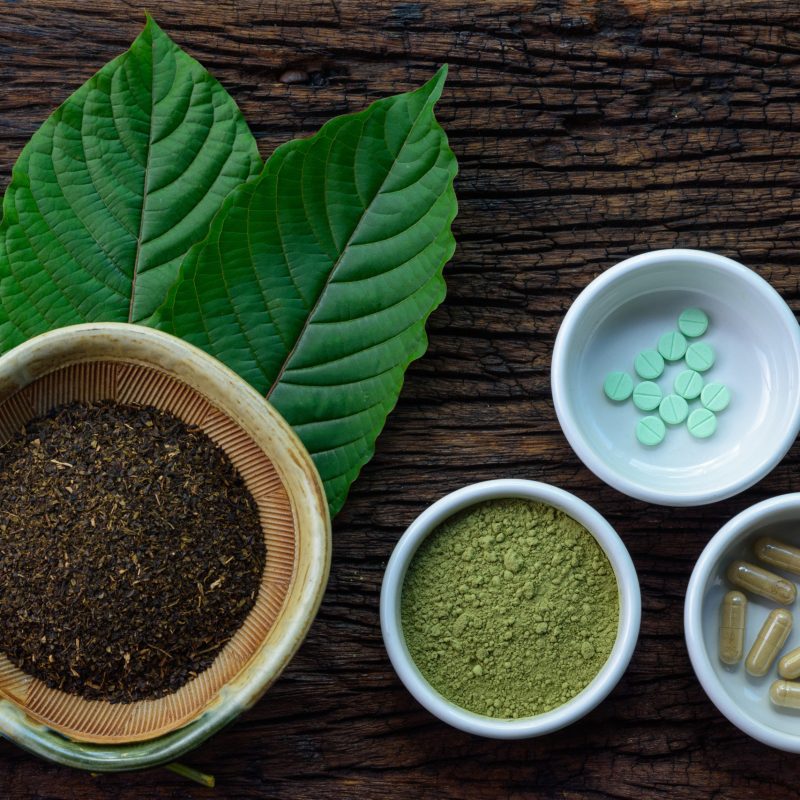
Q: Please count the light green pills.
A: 11